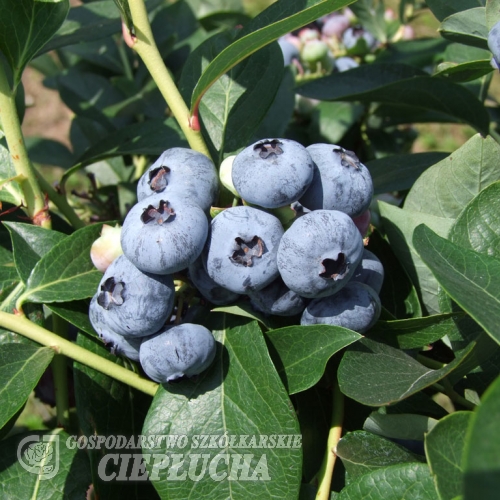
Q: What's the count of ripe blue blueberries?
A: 13